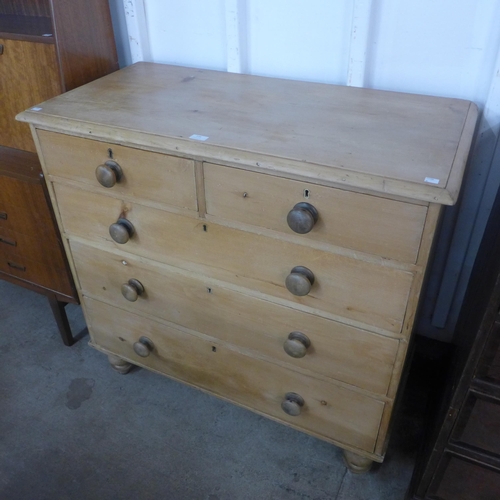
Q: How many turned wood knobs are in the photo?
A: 8